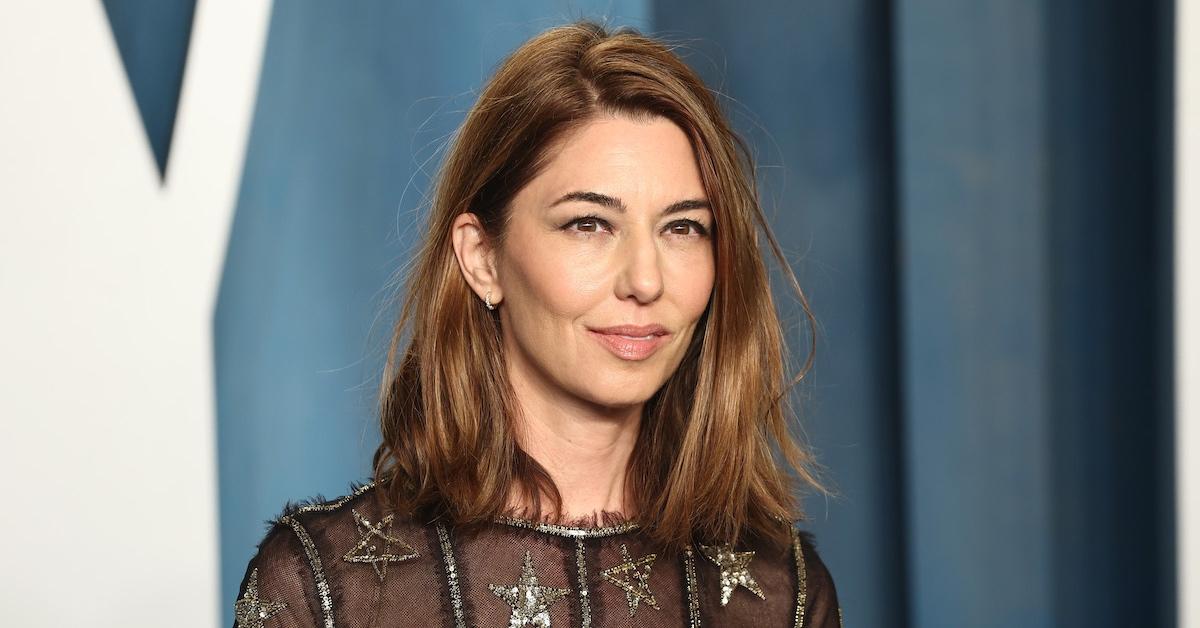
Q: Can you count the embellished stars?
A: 5